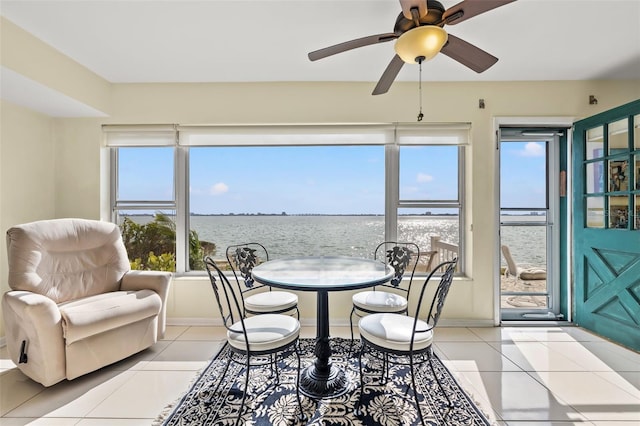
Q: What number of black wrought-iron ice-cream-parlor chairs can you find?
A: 4